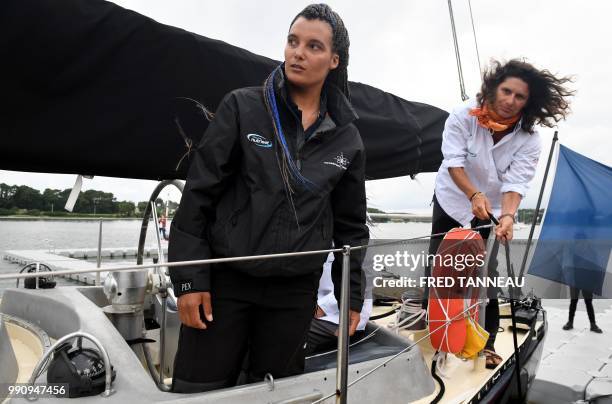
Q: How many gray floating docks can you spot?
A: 2